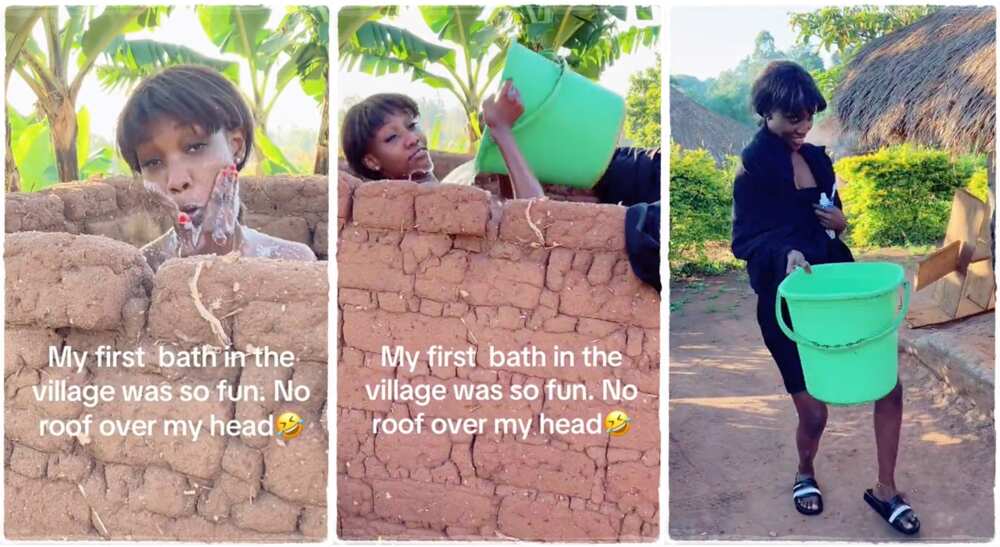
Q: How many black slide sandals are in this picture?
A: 2